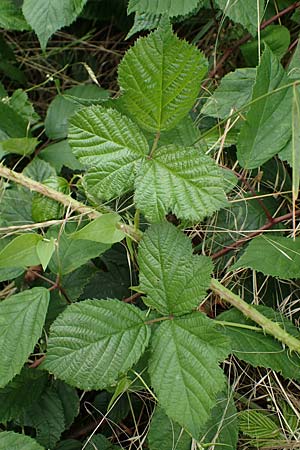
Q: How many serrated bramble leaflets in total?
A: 6